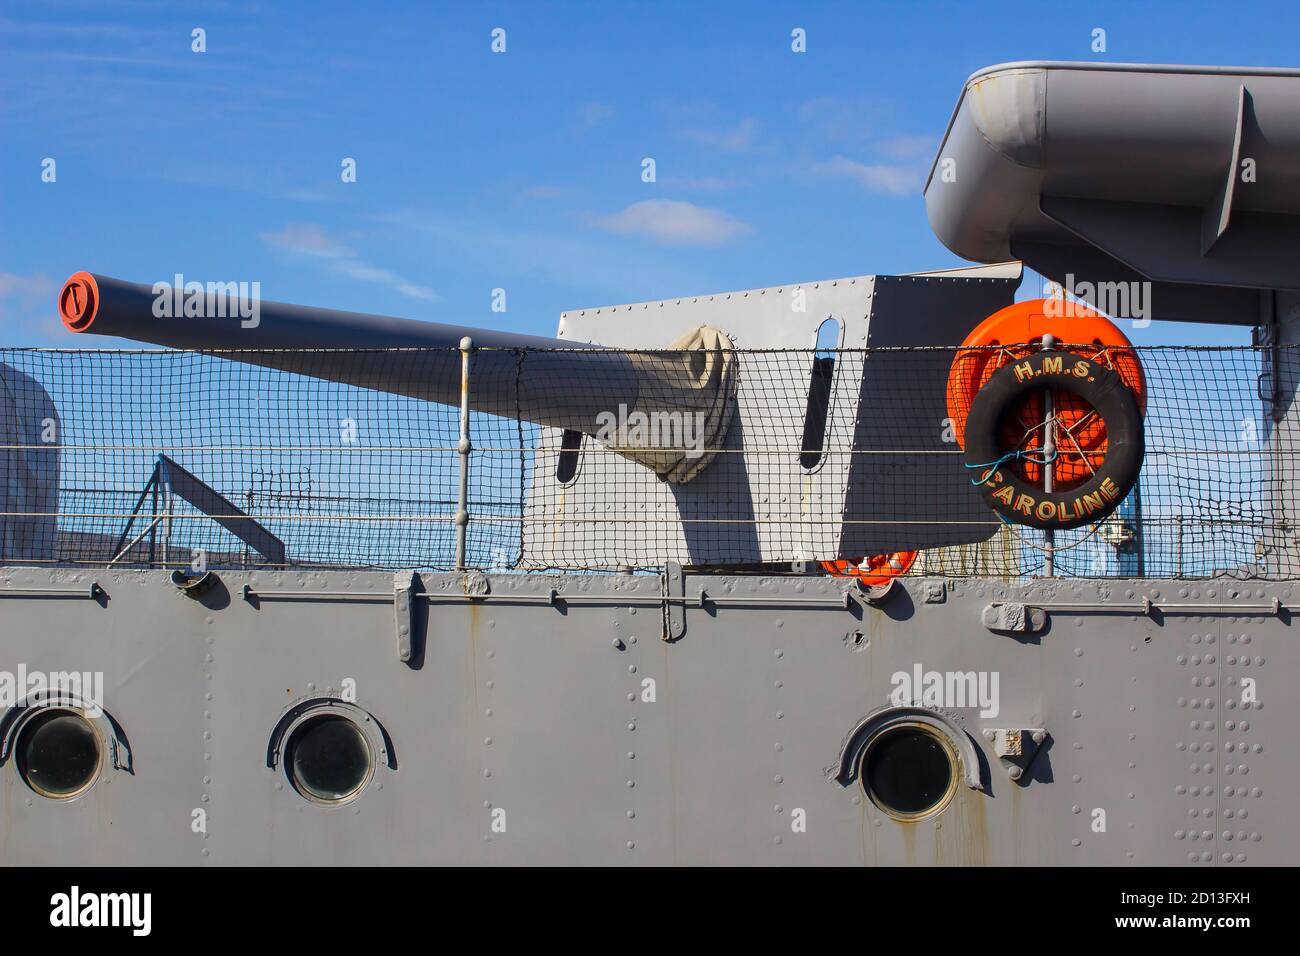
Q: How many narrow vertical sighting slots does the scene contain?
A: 2